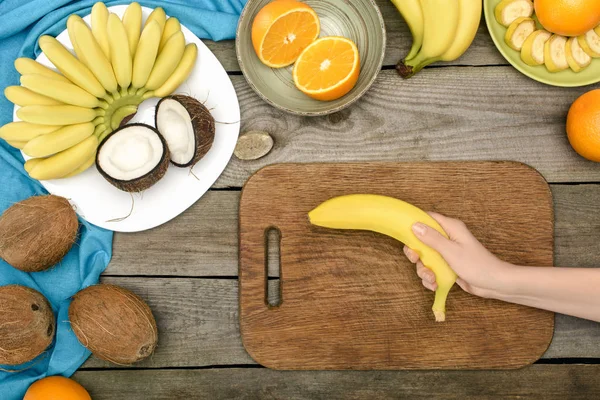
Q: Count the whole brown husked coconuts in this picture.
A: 3